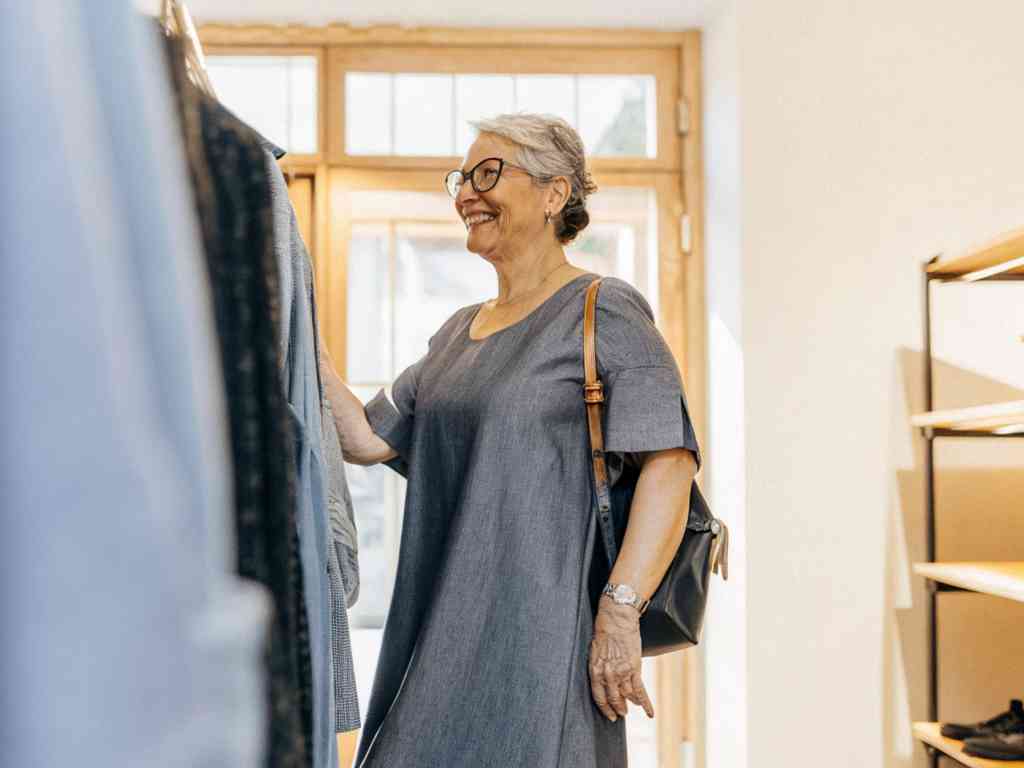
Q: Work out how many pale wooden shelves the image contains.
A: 4